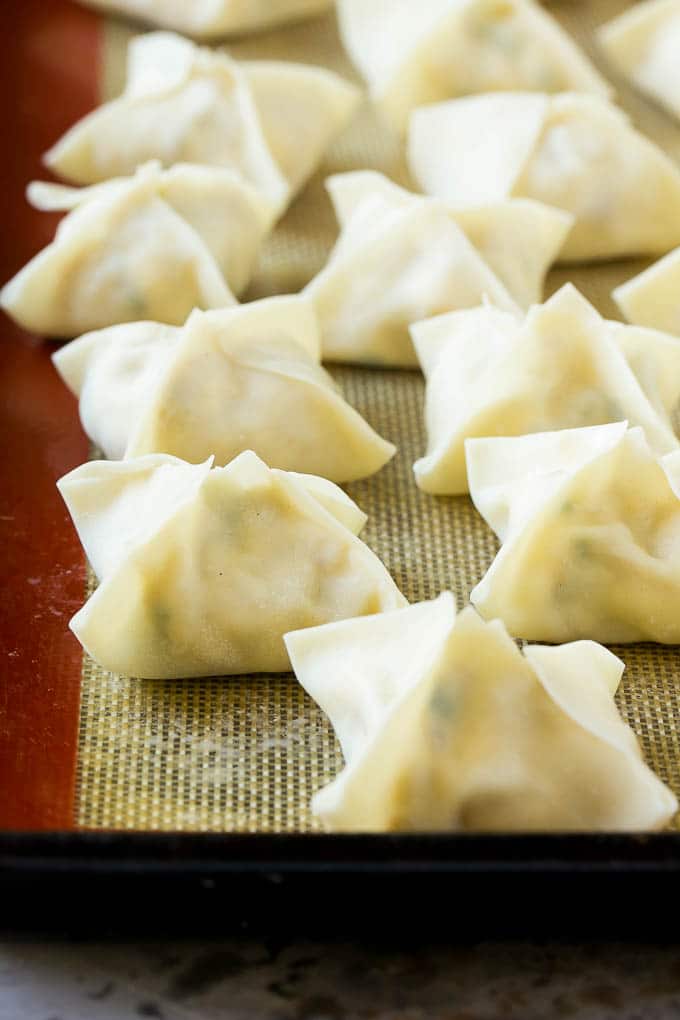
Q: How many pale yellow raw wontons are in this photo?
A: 13